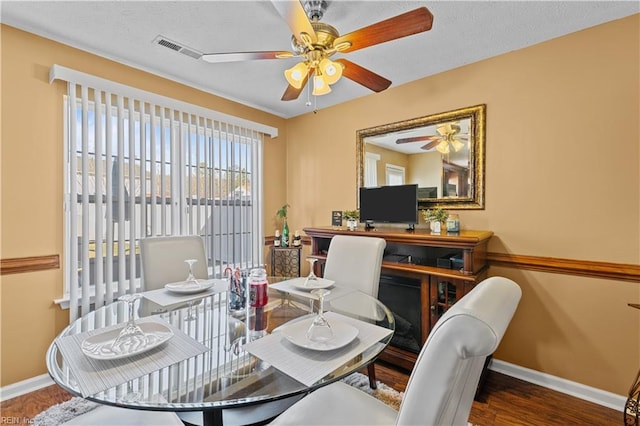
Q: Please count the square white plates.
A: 4